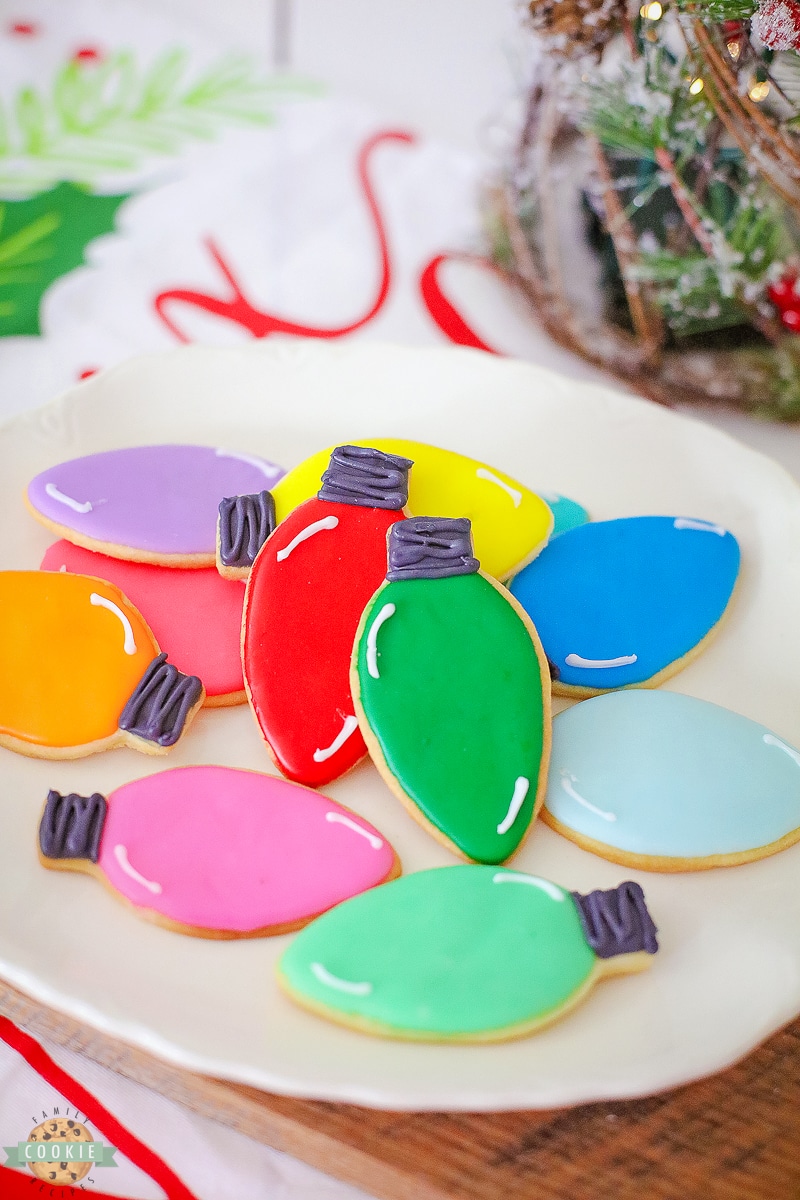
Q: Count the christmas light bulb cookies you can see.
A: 11